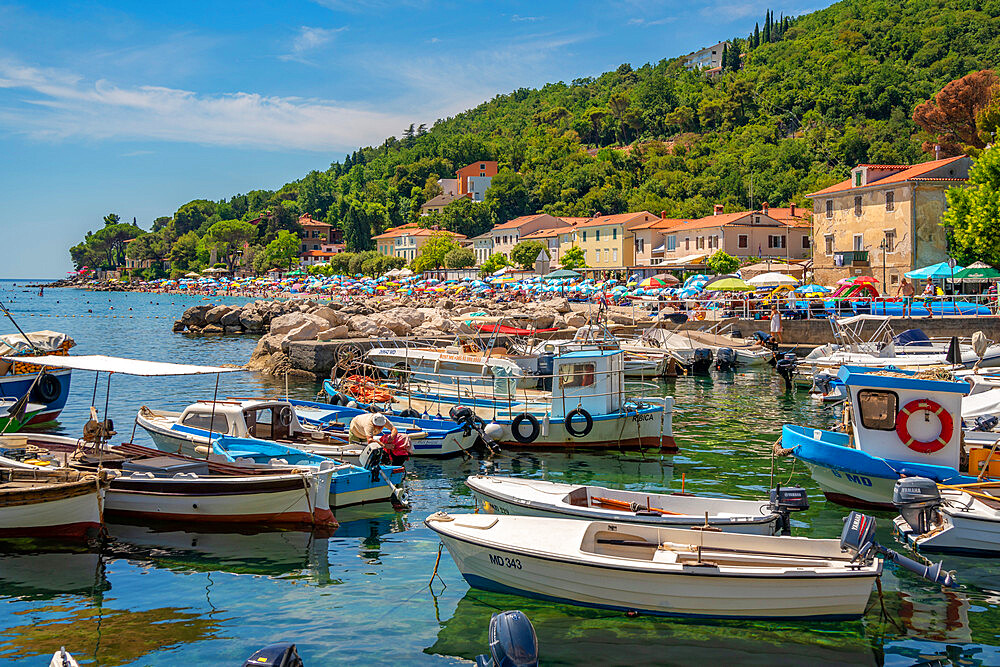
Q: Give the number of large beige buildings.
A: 1